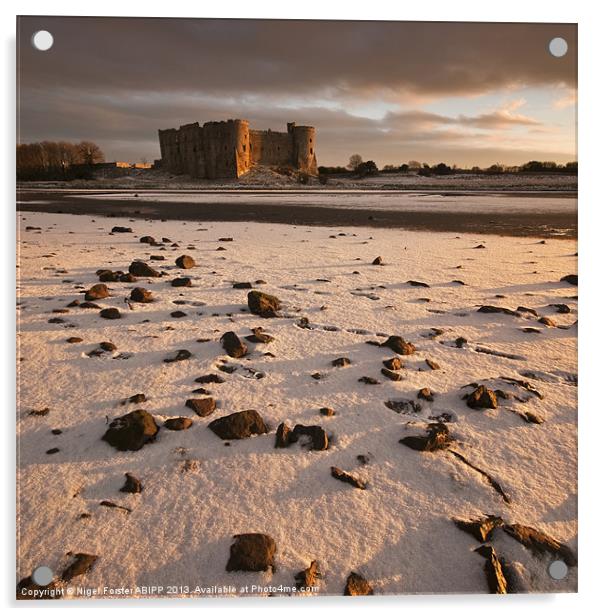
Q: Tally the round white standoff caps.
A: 4